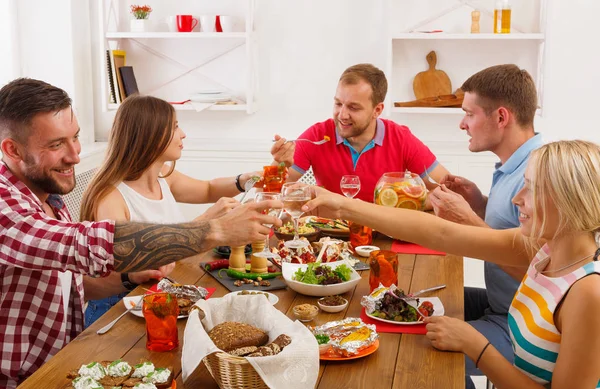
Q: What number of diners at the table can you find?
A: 5